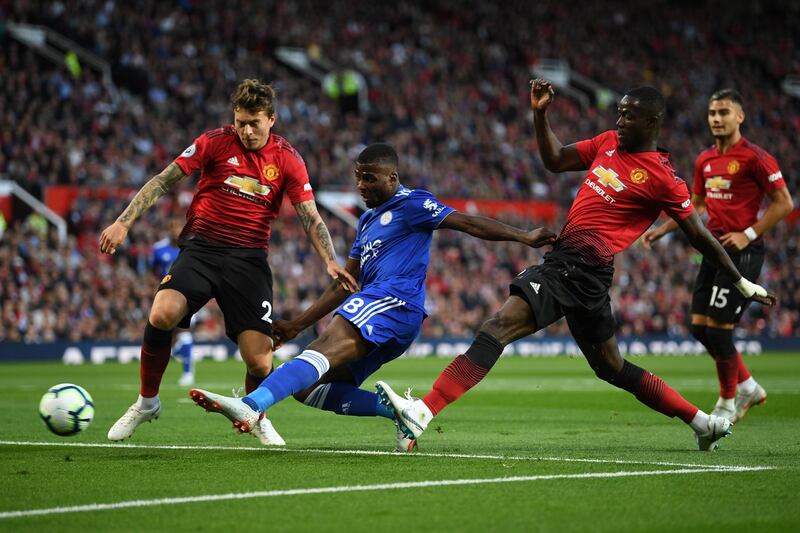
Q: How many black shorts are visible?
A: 3